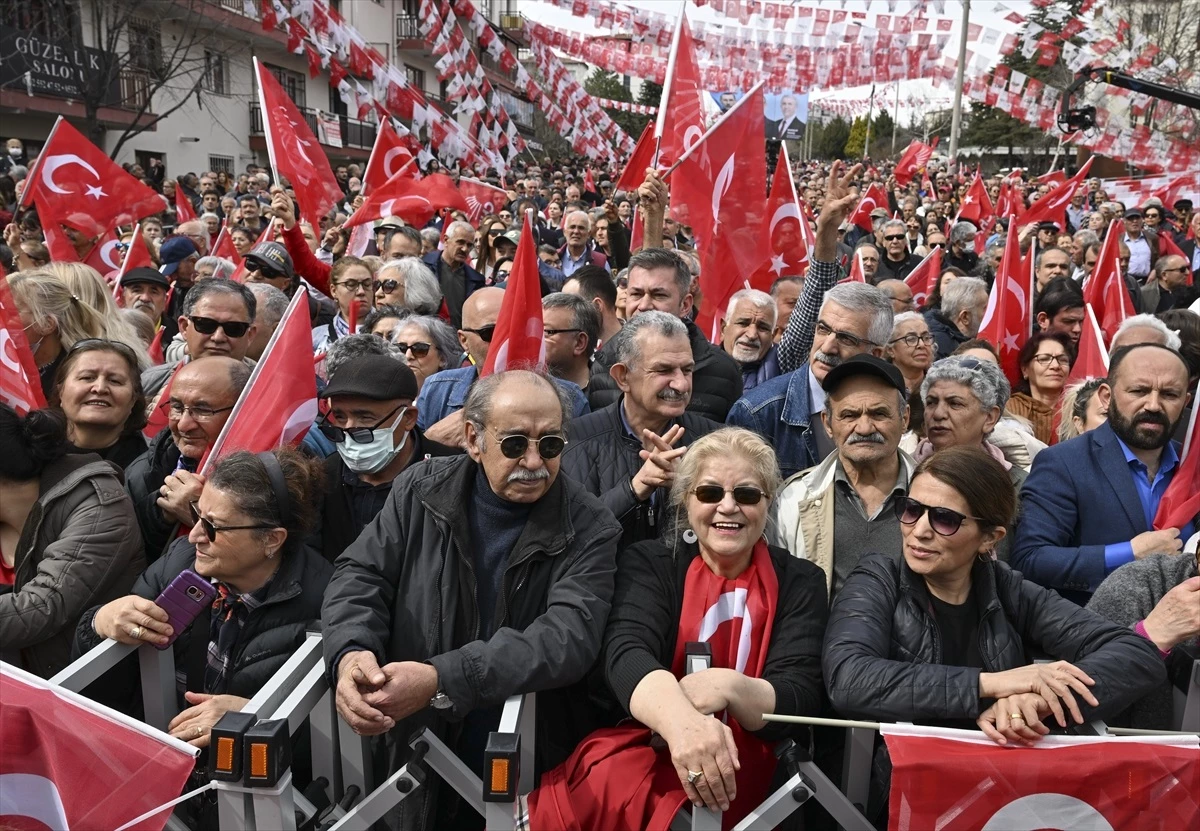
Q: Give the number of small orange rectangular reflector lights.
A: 3